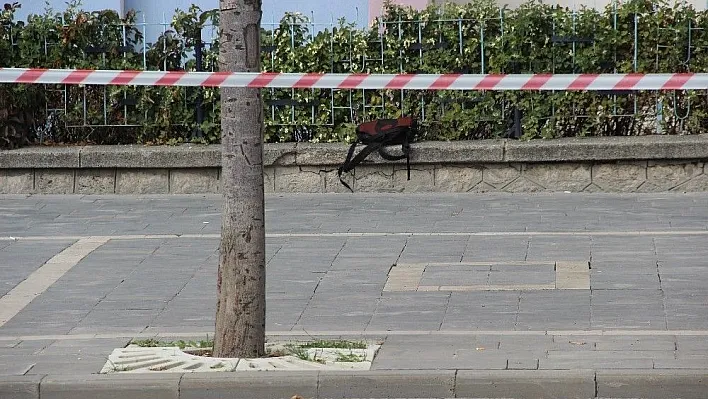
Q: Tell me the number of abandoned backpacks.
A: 1